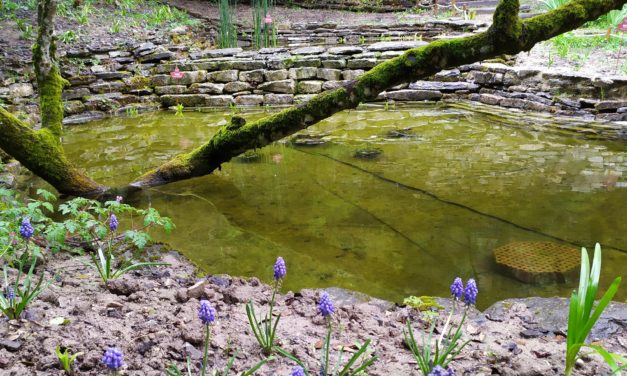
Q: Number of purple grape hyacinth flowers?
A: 11